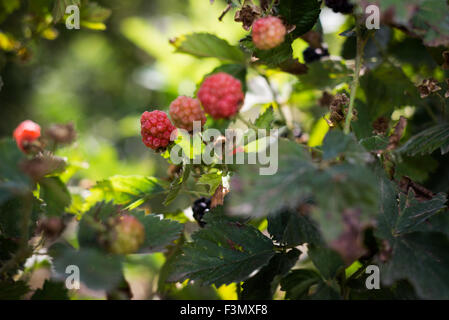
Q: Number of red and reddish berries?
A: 6